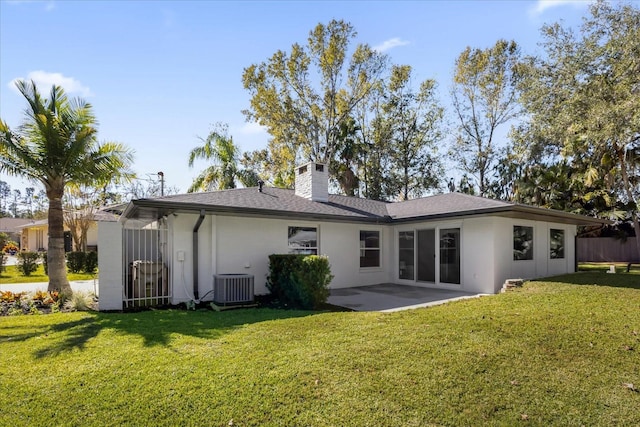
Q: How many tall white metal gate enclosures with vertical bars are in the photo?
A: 1